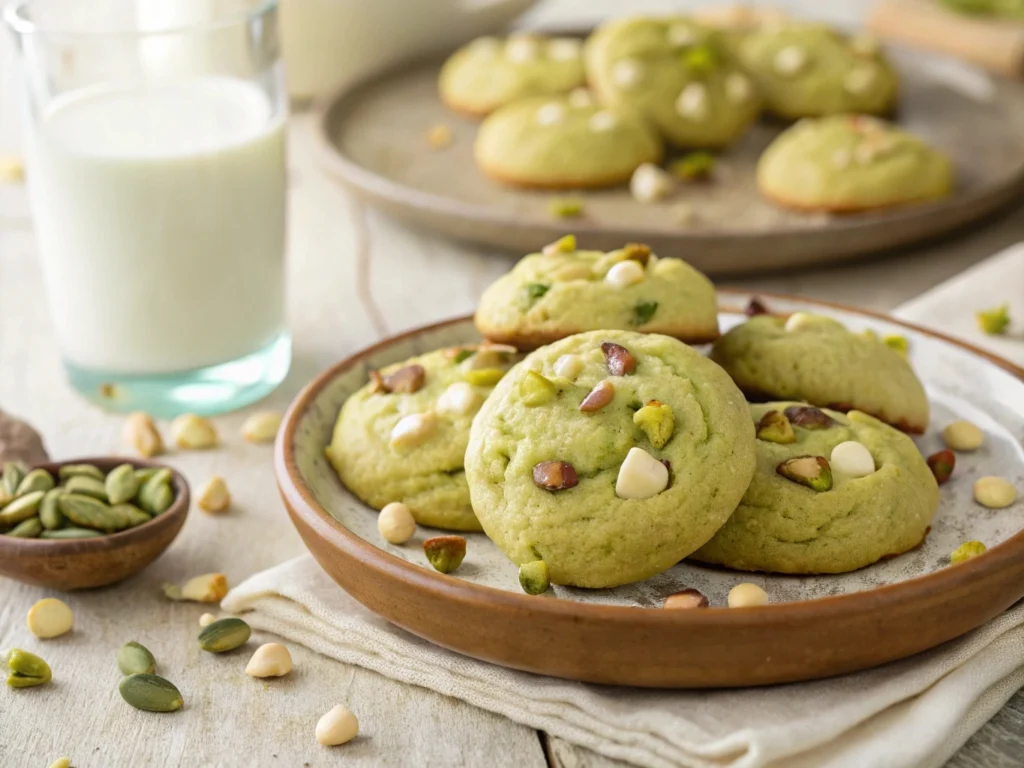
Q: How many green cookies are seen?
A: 10